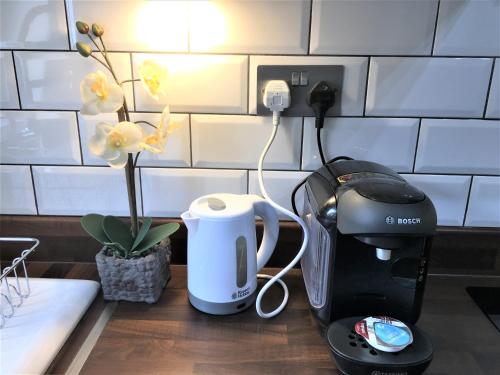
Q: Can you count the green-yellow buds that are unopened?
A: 3